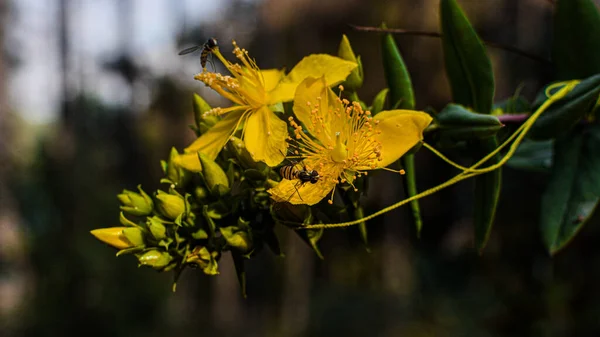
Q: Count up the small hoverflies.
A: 2